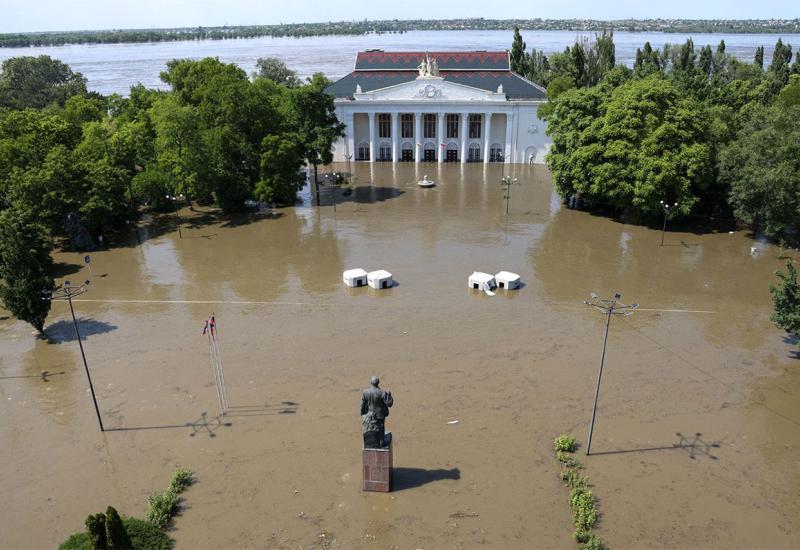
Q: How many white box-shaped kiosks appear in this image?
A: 4